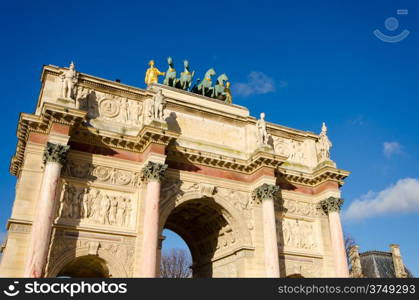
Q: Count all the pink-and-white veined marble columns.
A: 4